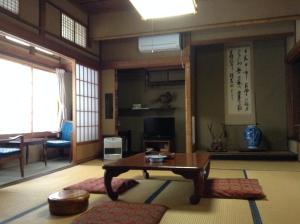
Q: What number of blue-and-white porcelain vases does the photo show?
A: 1